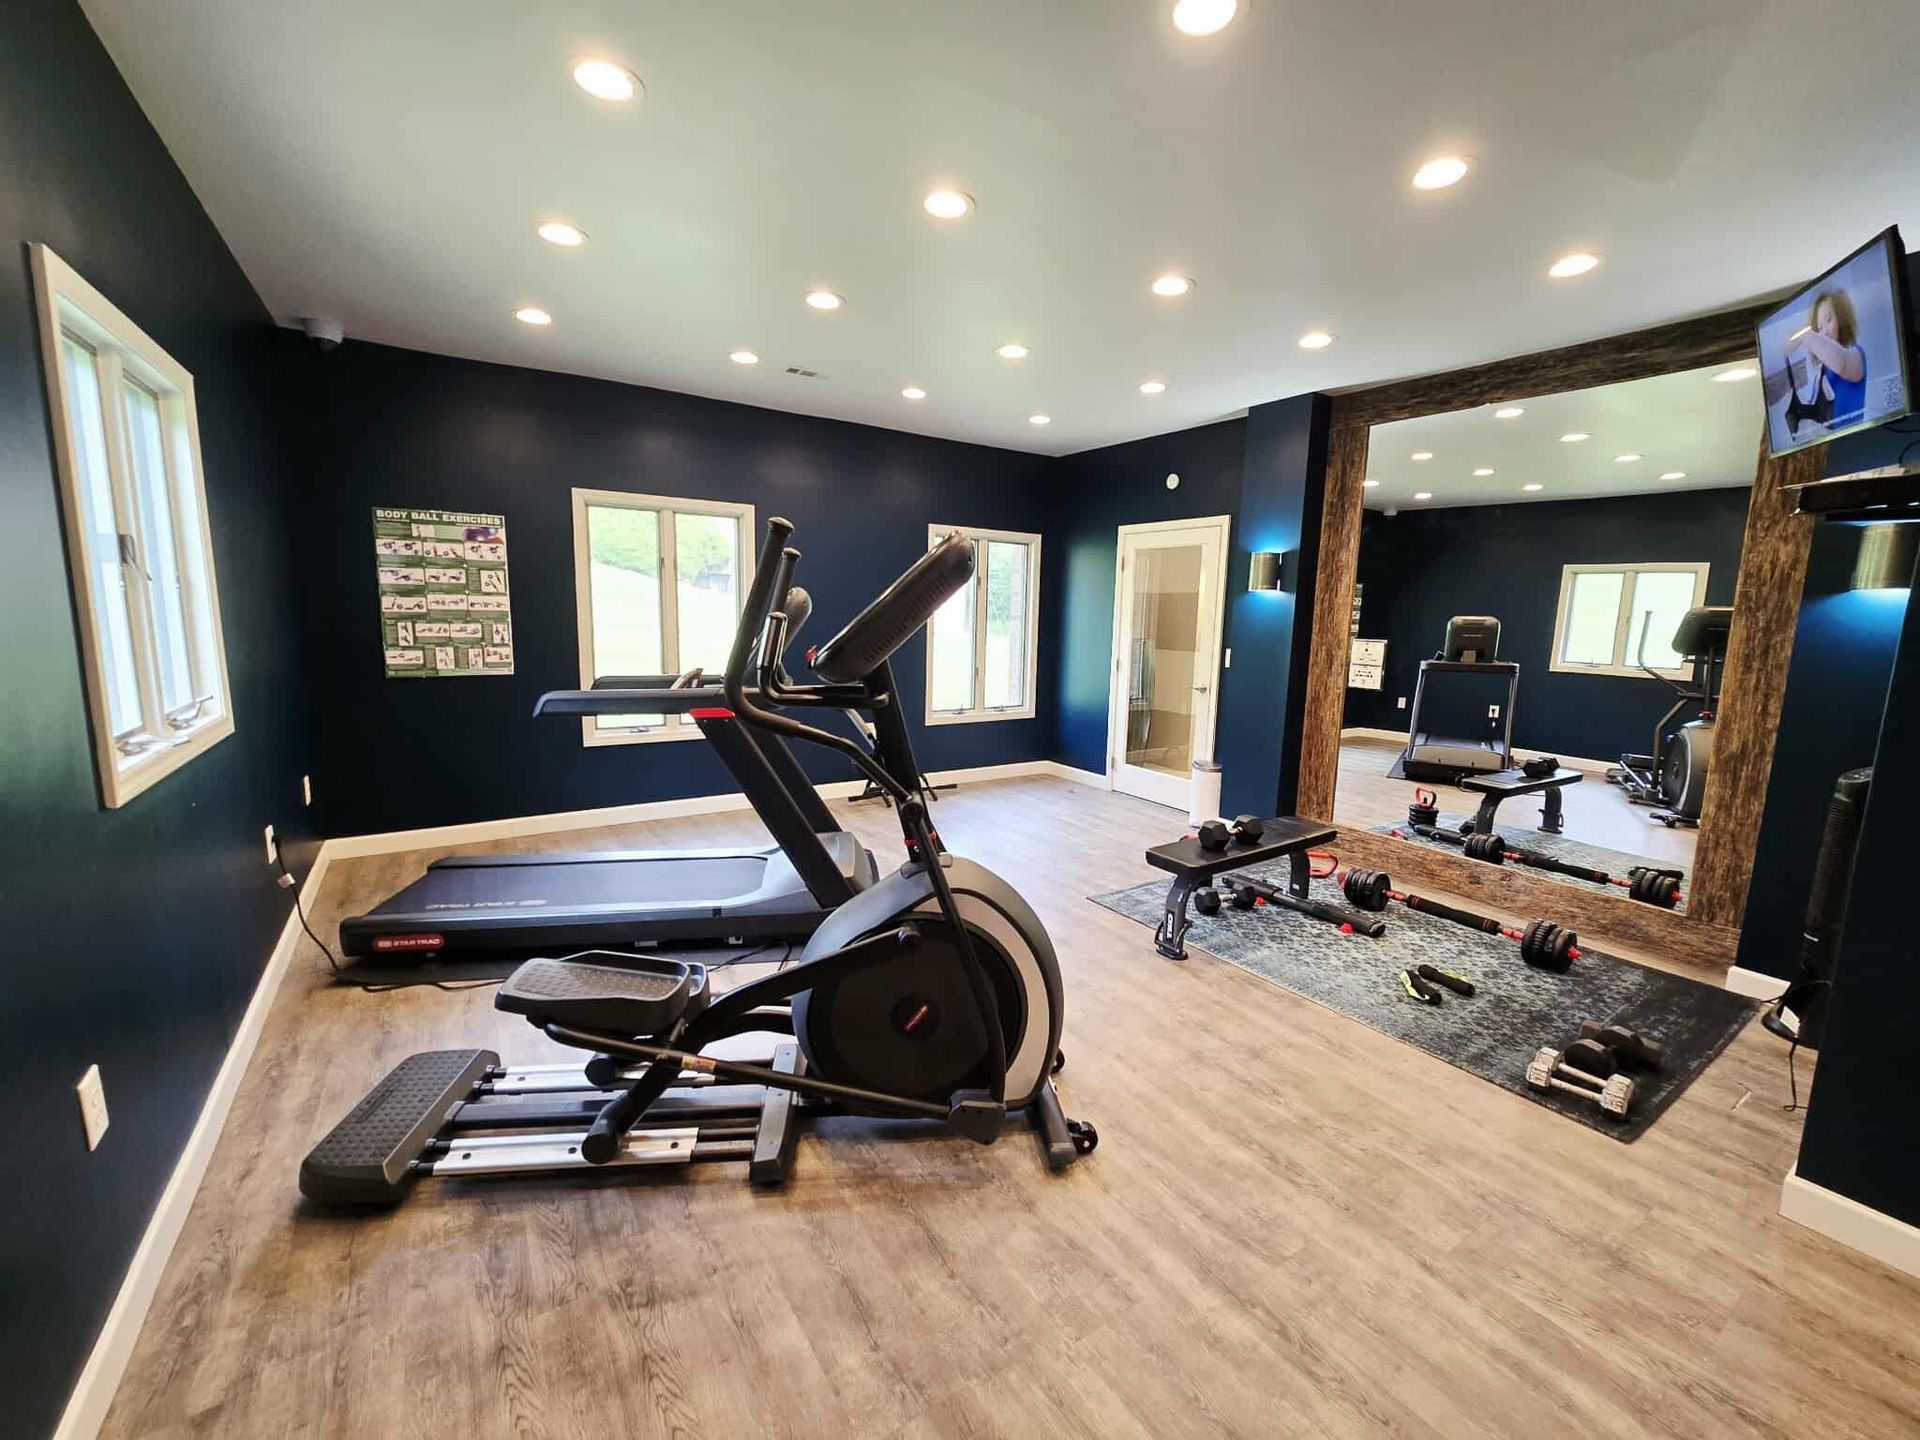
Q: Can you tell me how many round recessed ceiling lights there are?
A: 15